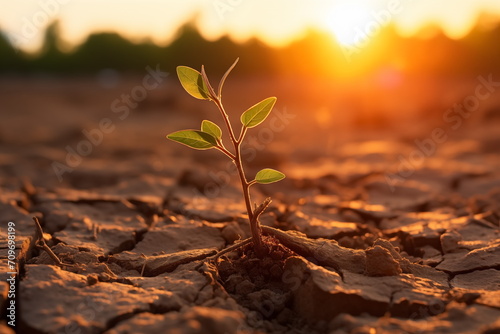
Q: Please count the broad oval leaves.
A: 5